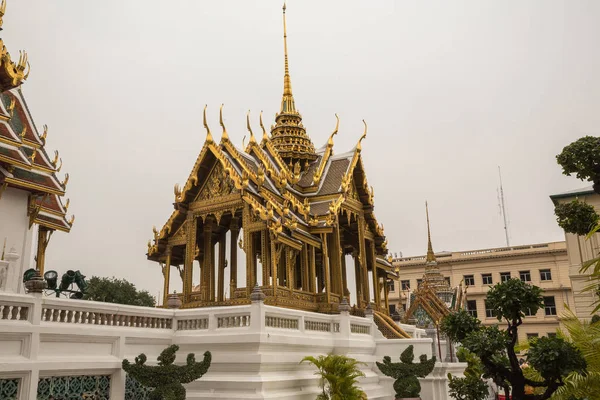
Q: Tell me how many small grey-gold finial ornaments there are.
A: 5